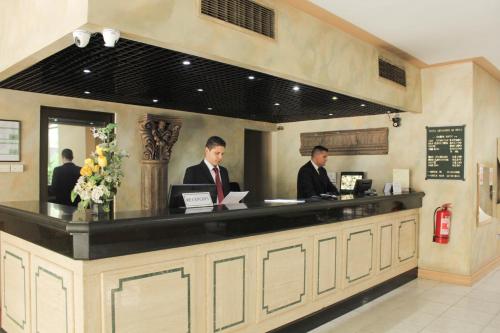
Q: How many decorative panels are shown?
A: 9